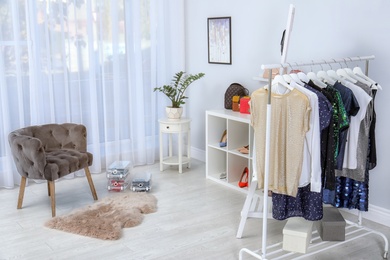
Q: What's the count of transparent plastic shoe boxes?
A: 3